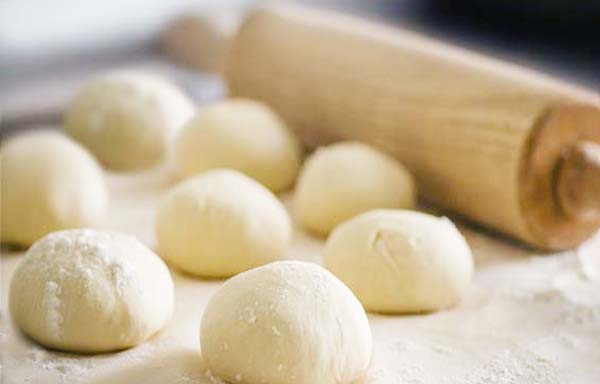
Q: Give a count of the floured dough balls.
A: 8